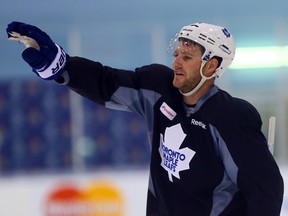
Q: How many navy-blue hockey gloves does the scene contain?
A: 1